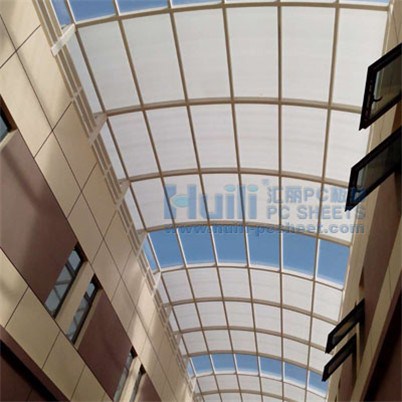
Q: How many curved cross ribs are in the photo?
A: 10